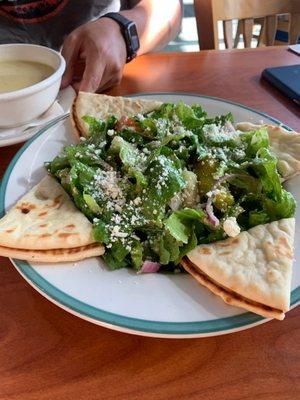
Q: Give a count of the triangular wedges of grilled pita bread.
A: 4